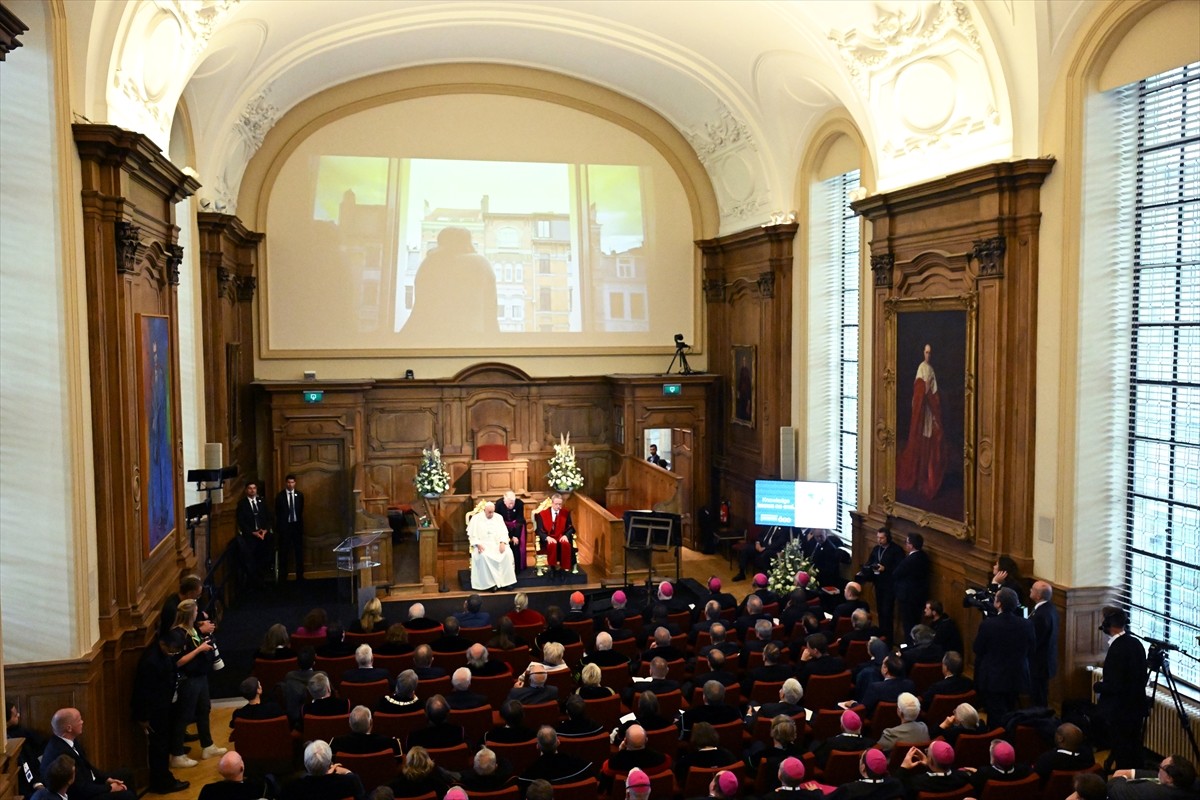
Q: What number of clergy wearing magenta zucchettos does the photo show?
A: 13